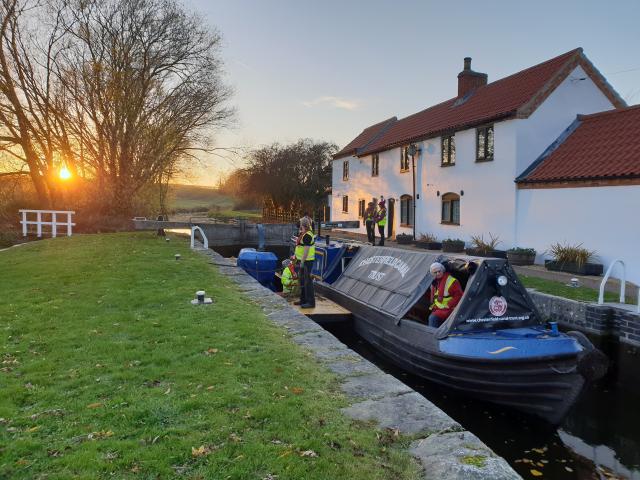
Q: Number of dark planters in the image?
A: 6